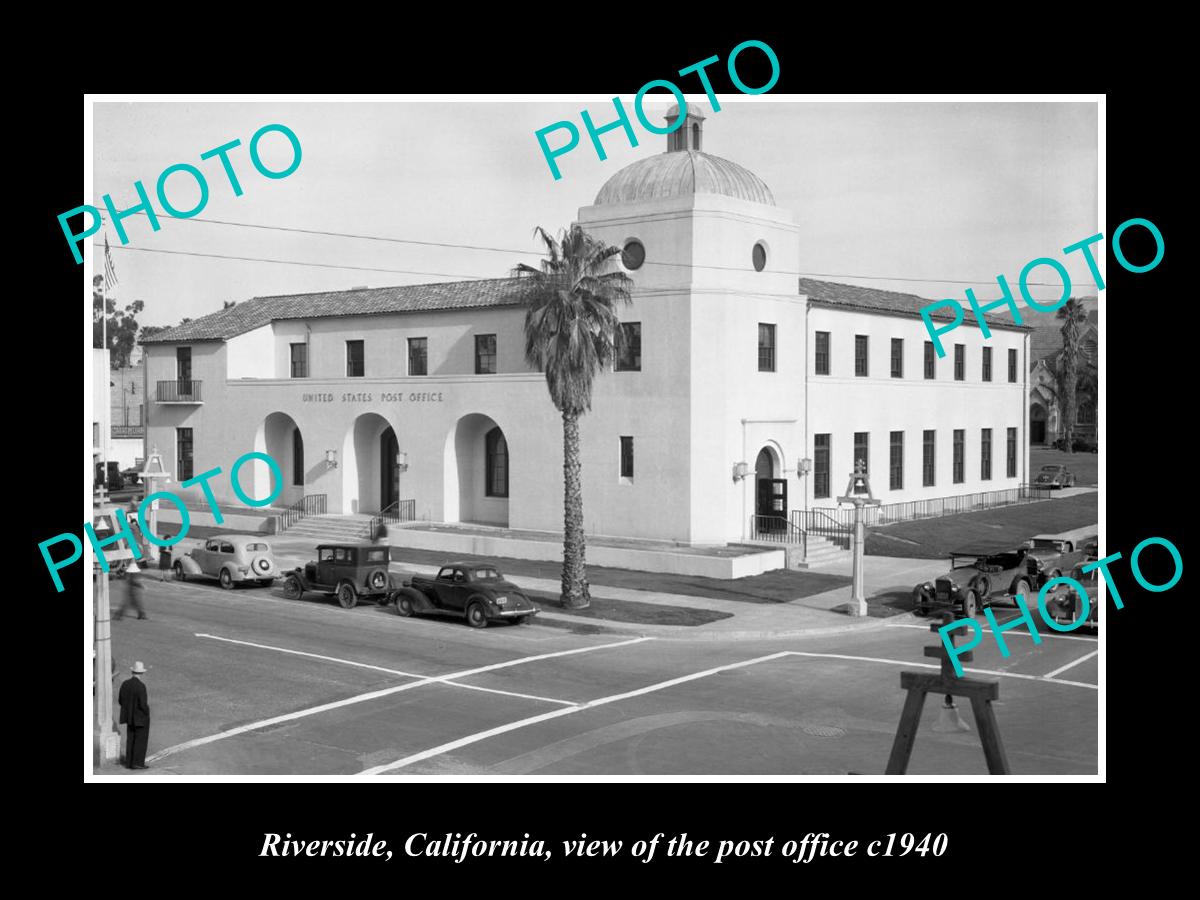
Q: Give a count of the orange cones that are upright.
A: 0